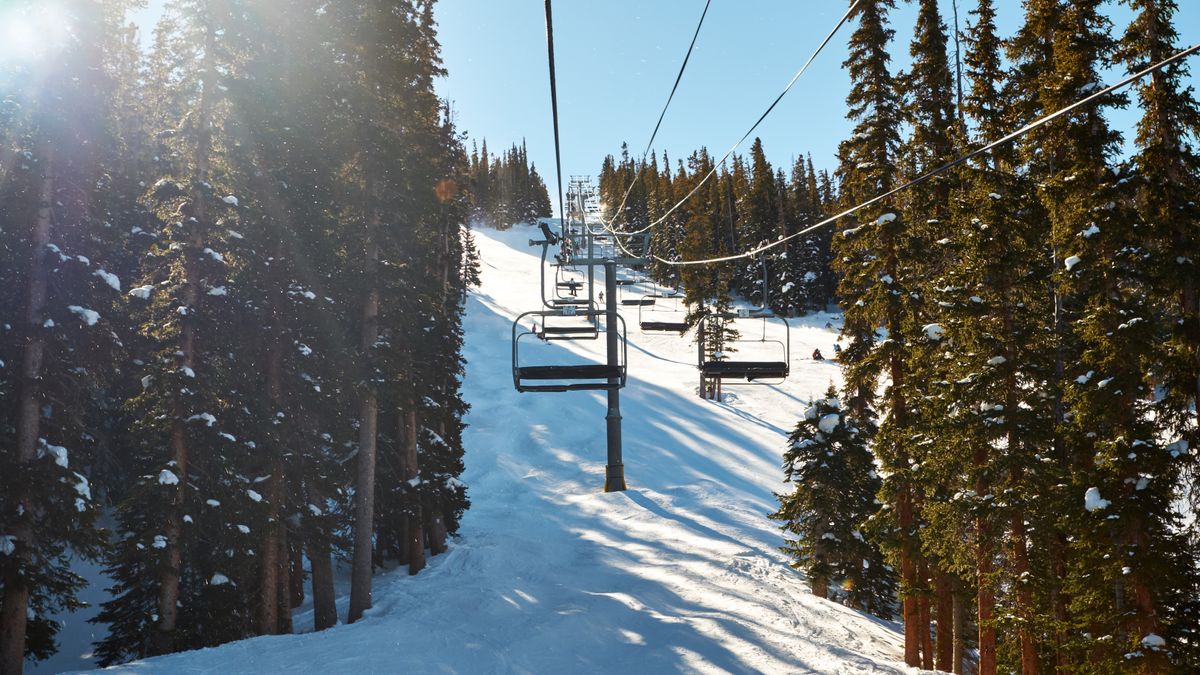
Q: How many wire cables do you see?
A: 4